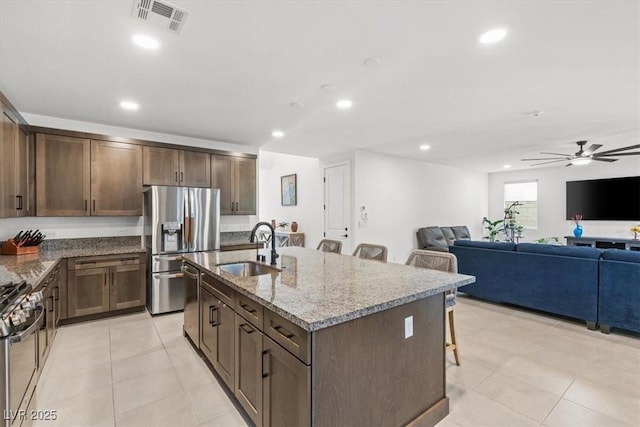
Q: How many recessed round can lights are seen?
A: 7